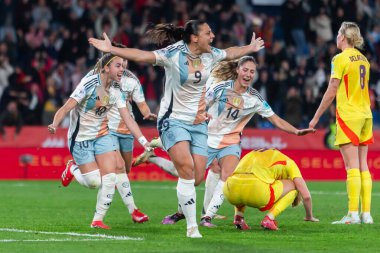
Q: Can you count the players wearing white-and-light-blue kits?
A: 4